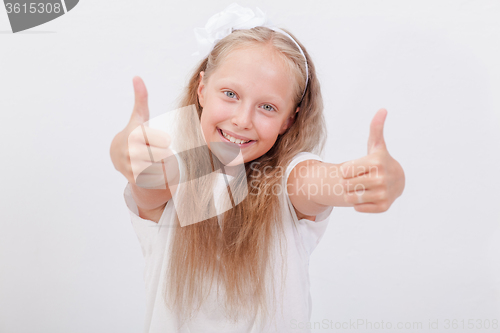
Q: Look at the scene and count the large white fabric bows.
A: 1